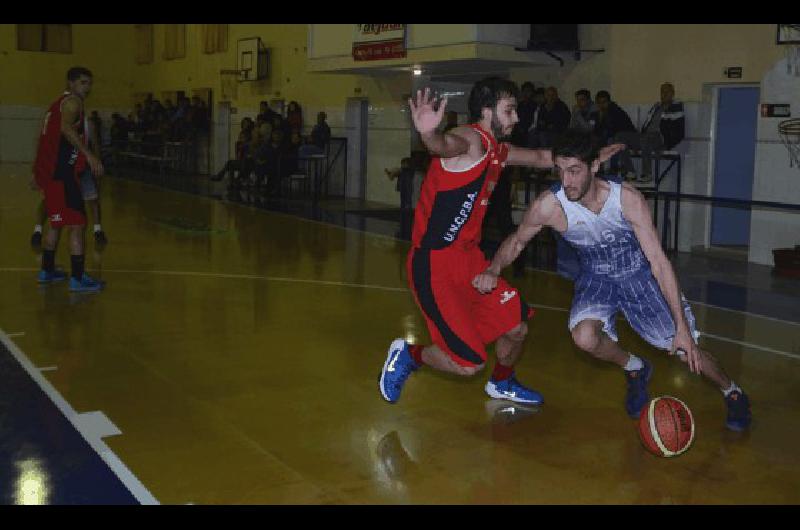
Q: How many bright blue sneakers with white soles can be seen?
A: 2